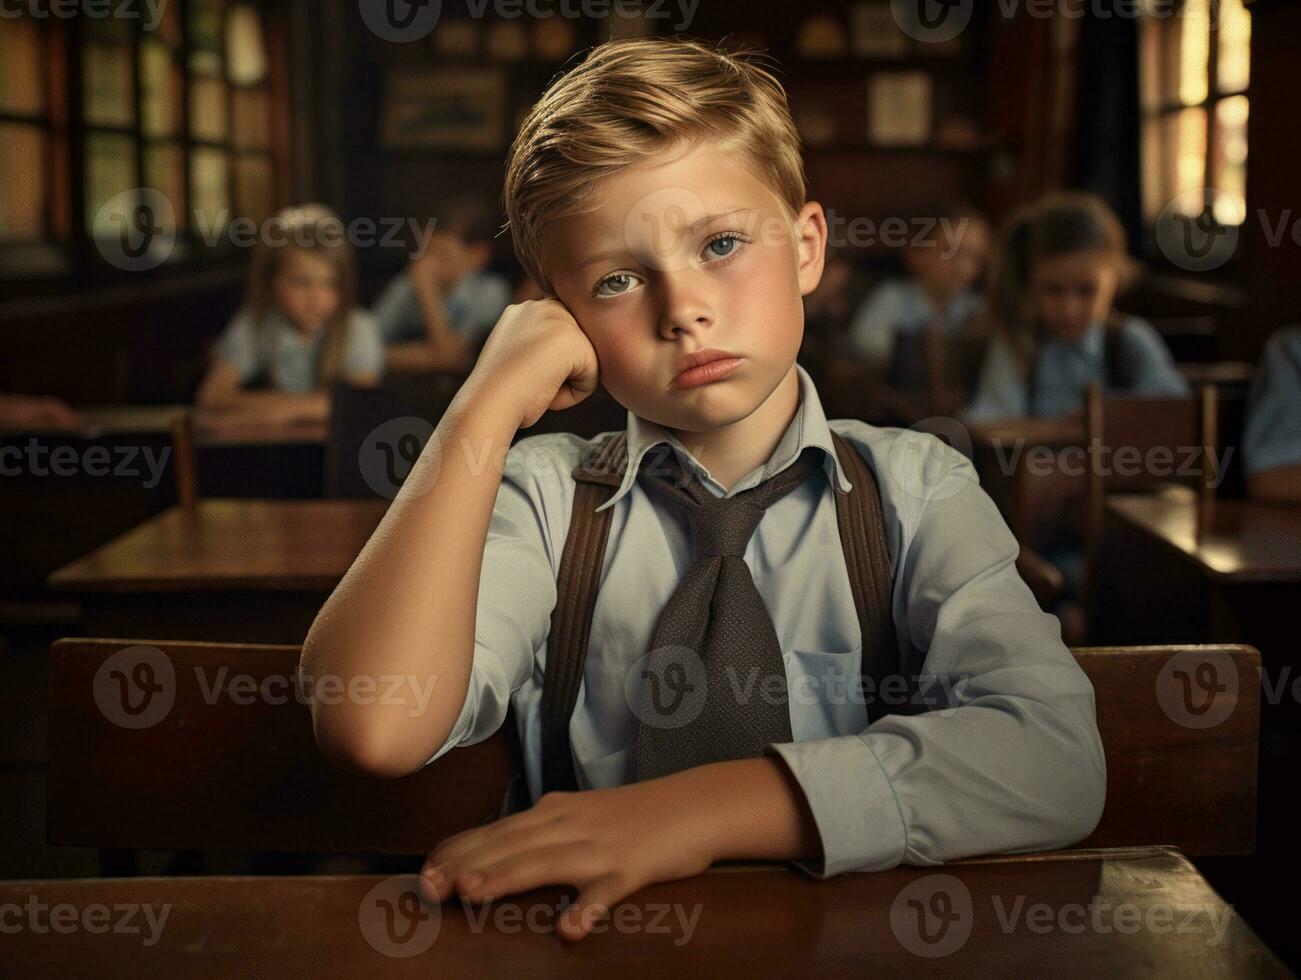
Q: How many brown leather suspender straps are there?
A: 2